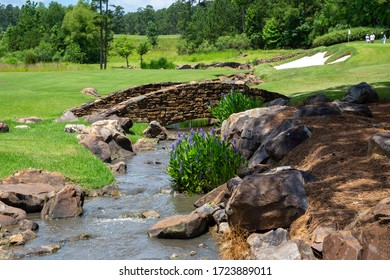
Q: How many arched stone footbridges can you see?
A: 1